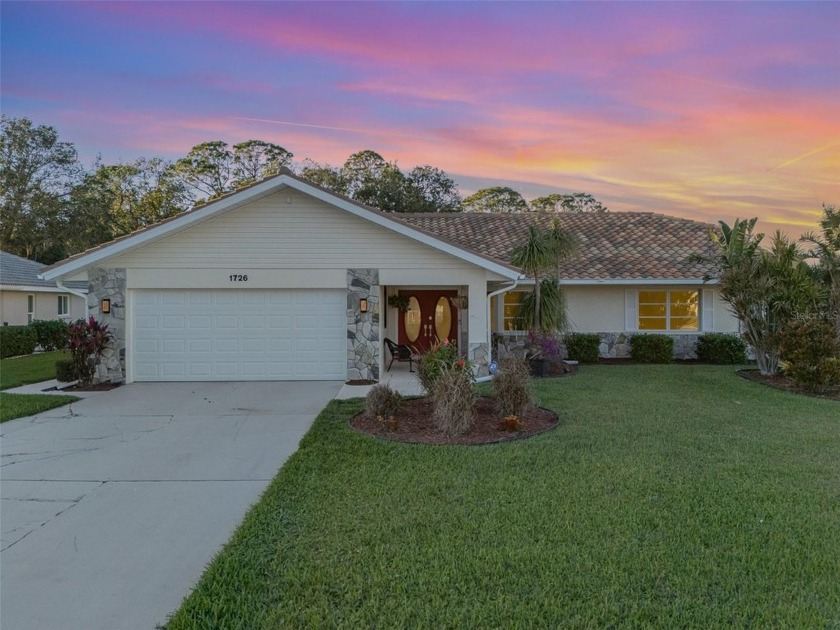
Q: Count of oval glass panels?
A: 2